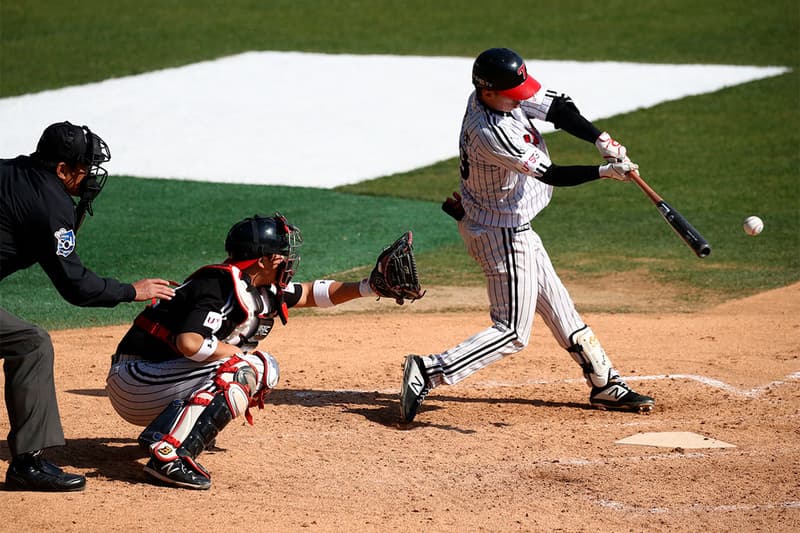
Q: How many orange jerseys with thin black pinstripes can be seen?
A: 0